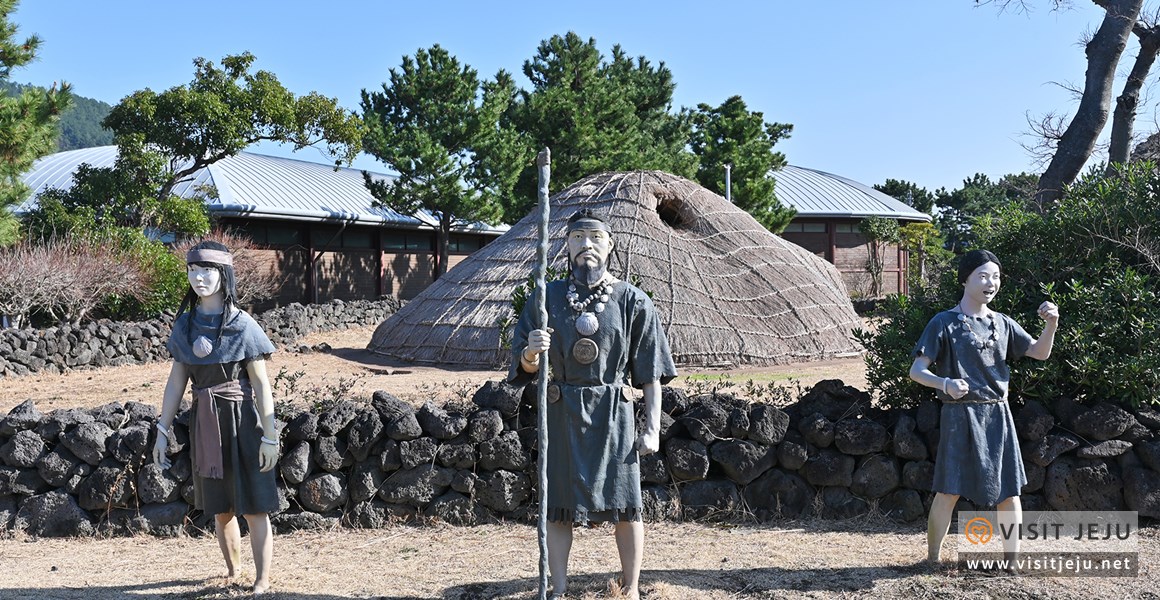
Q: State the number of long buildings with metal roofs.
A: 2